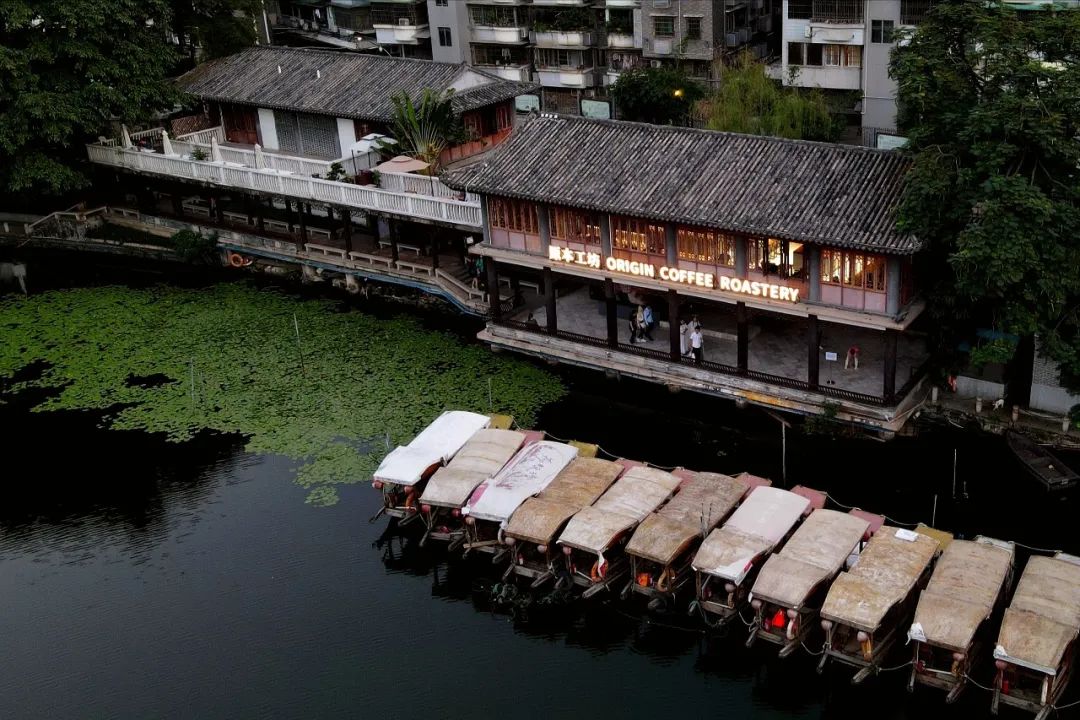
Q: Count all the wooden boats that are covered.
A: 11